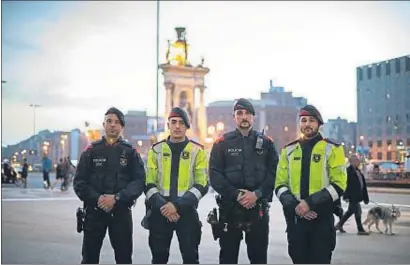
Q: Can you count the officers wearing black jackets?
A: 2